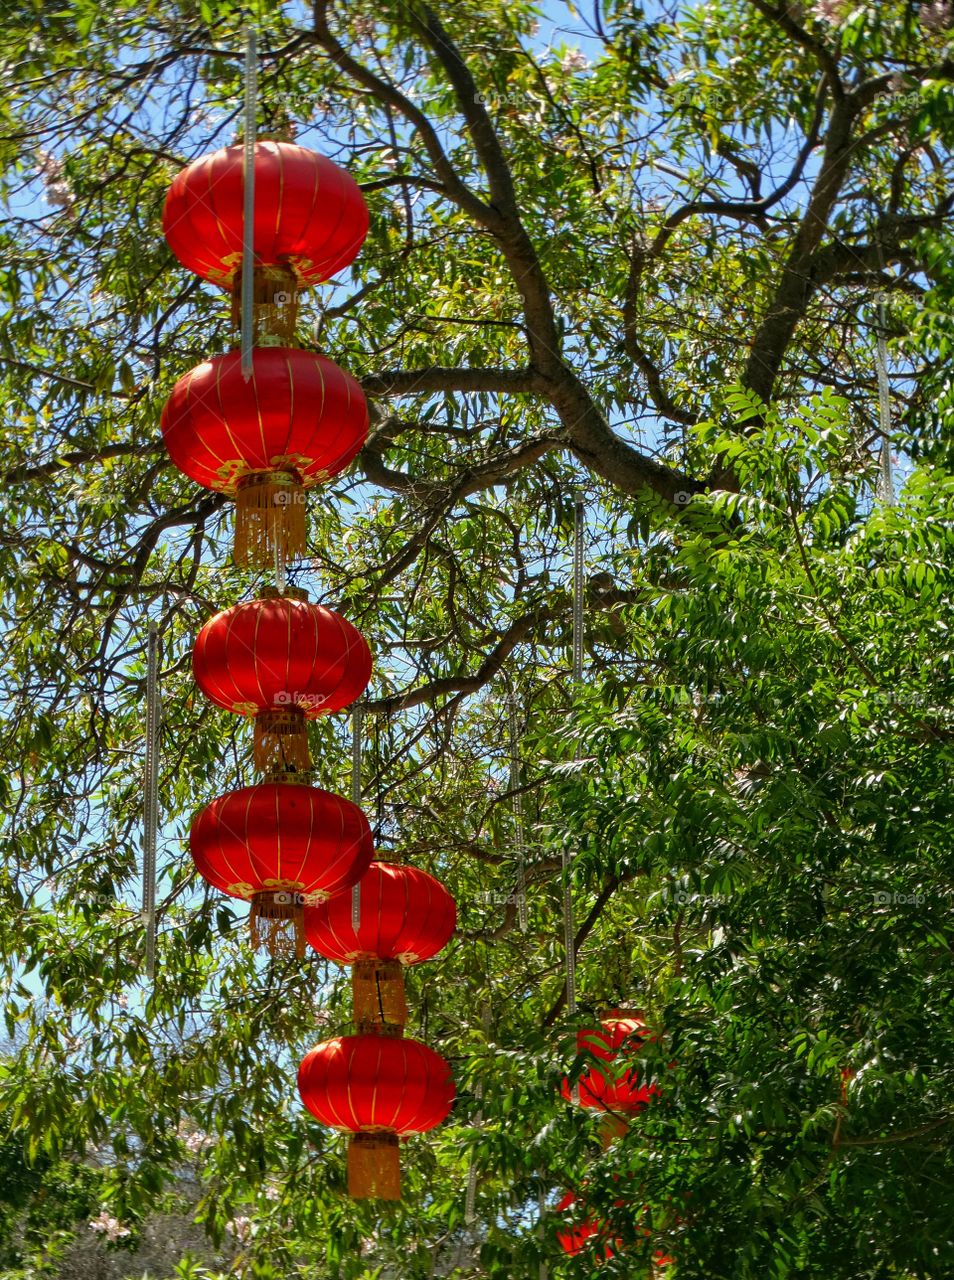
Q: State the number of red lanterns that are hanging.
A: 8